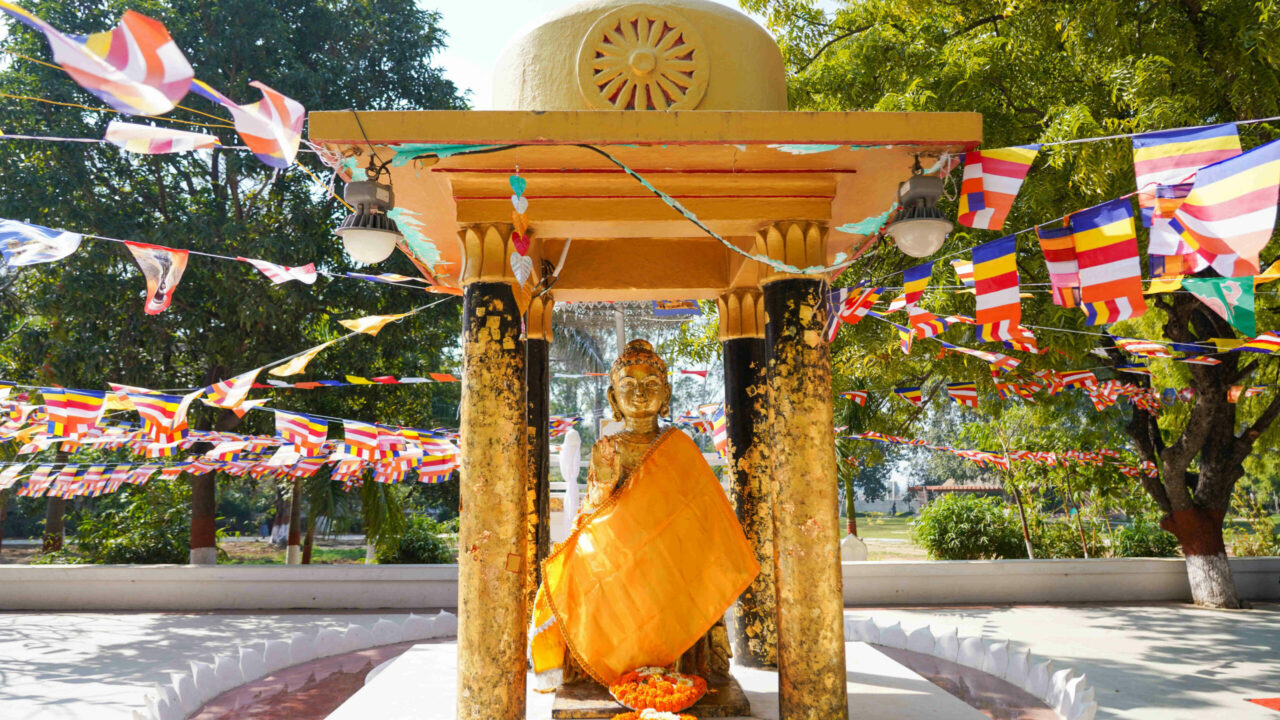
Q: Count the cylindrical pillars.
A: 4